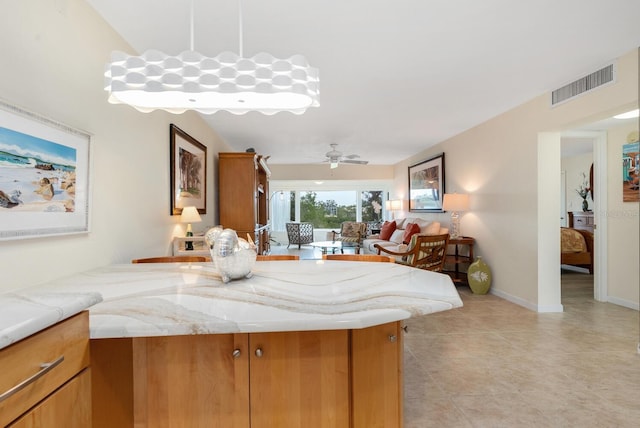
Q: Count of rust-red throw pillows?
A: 2